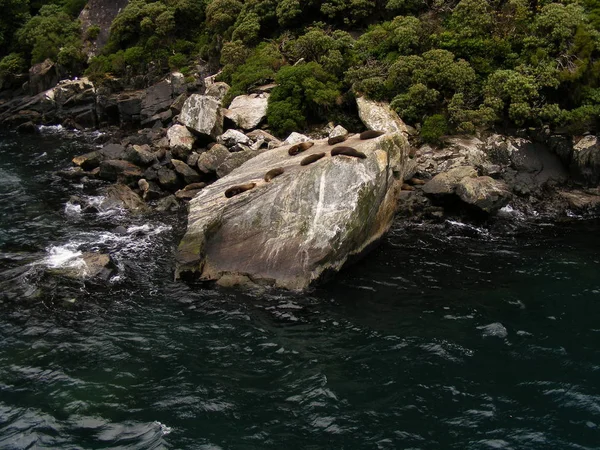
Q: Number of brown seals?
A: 7